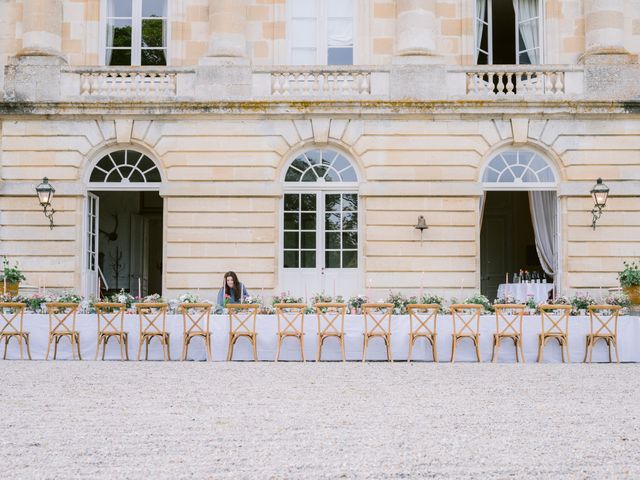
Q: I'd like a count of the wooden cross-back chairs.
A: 14